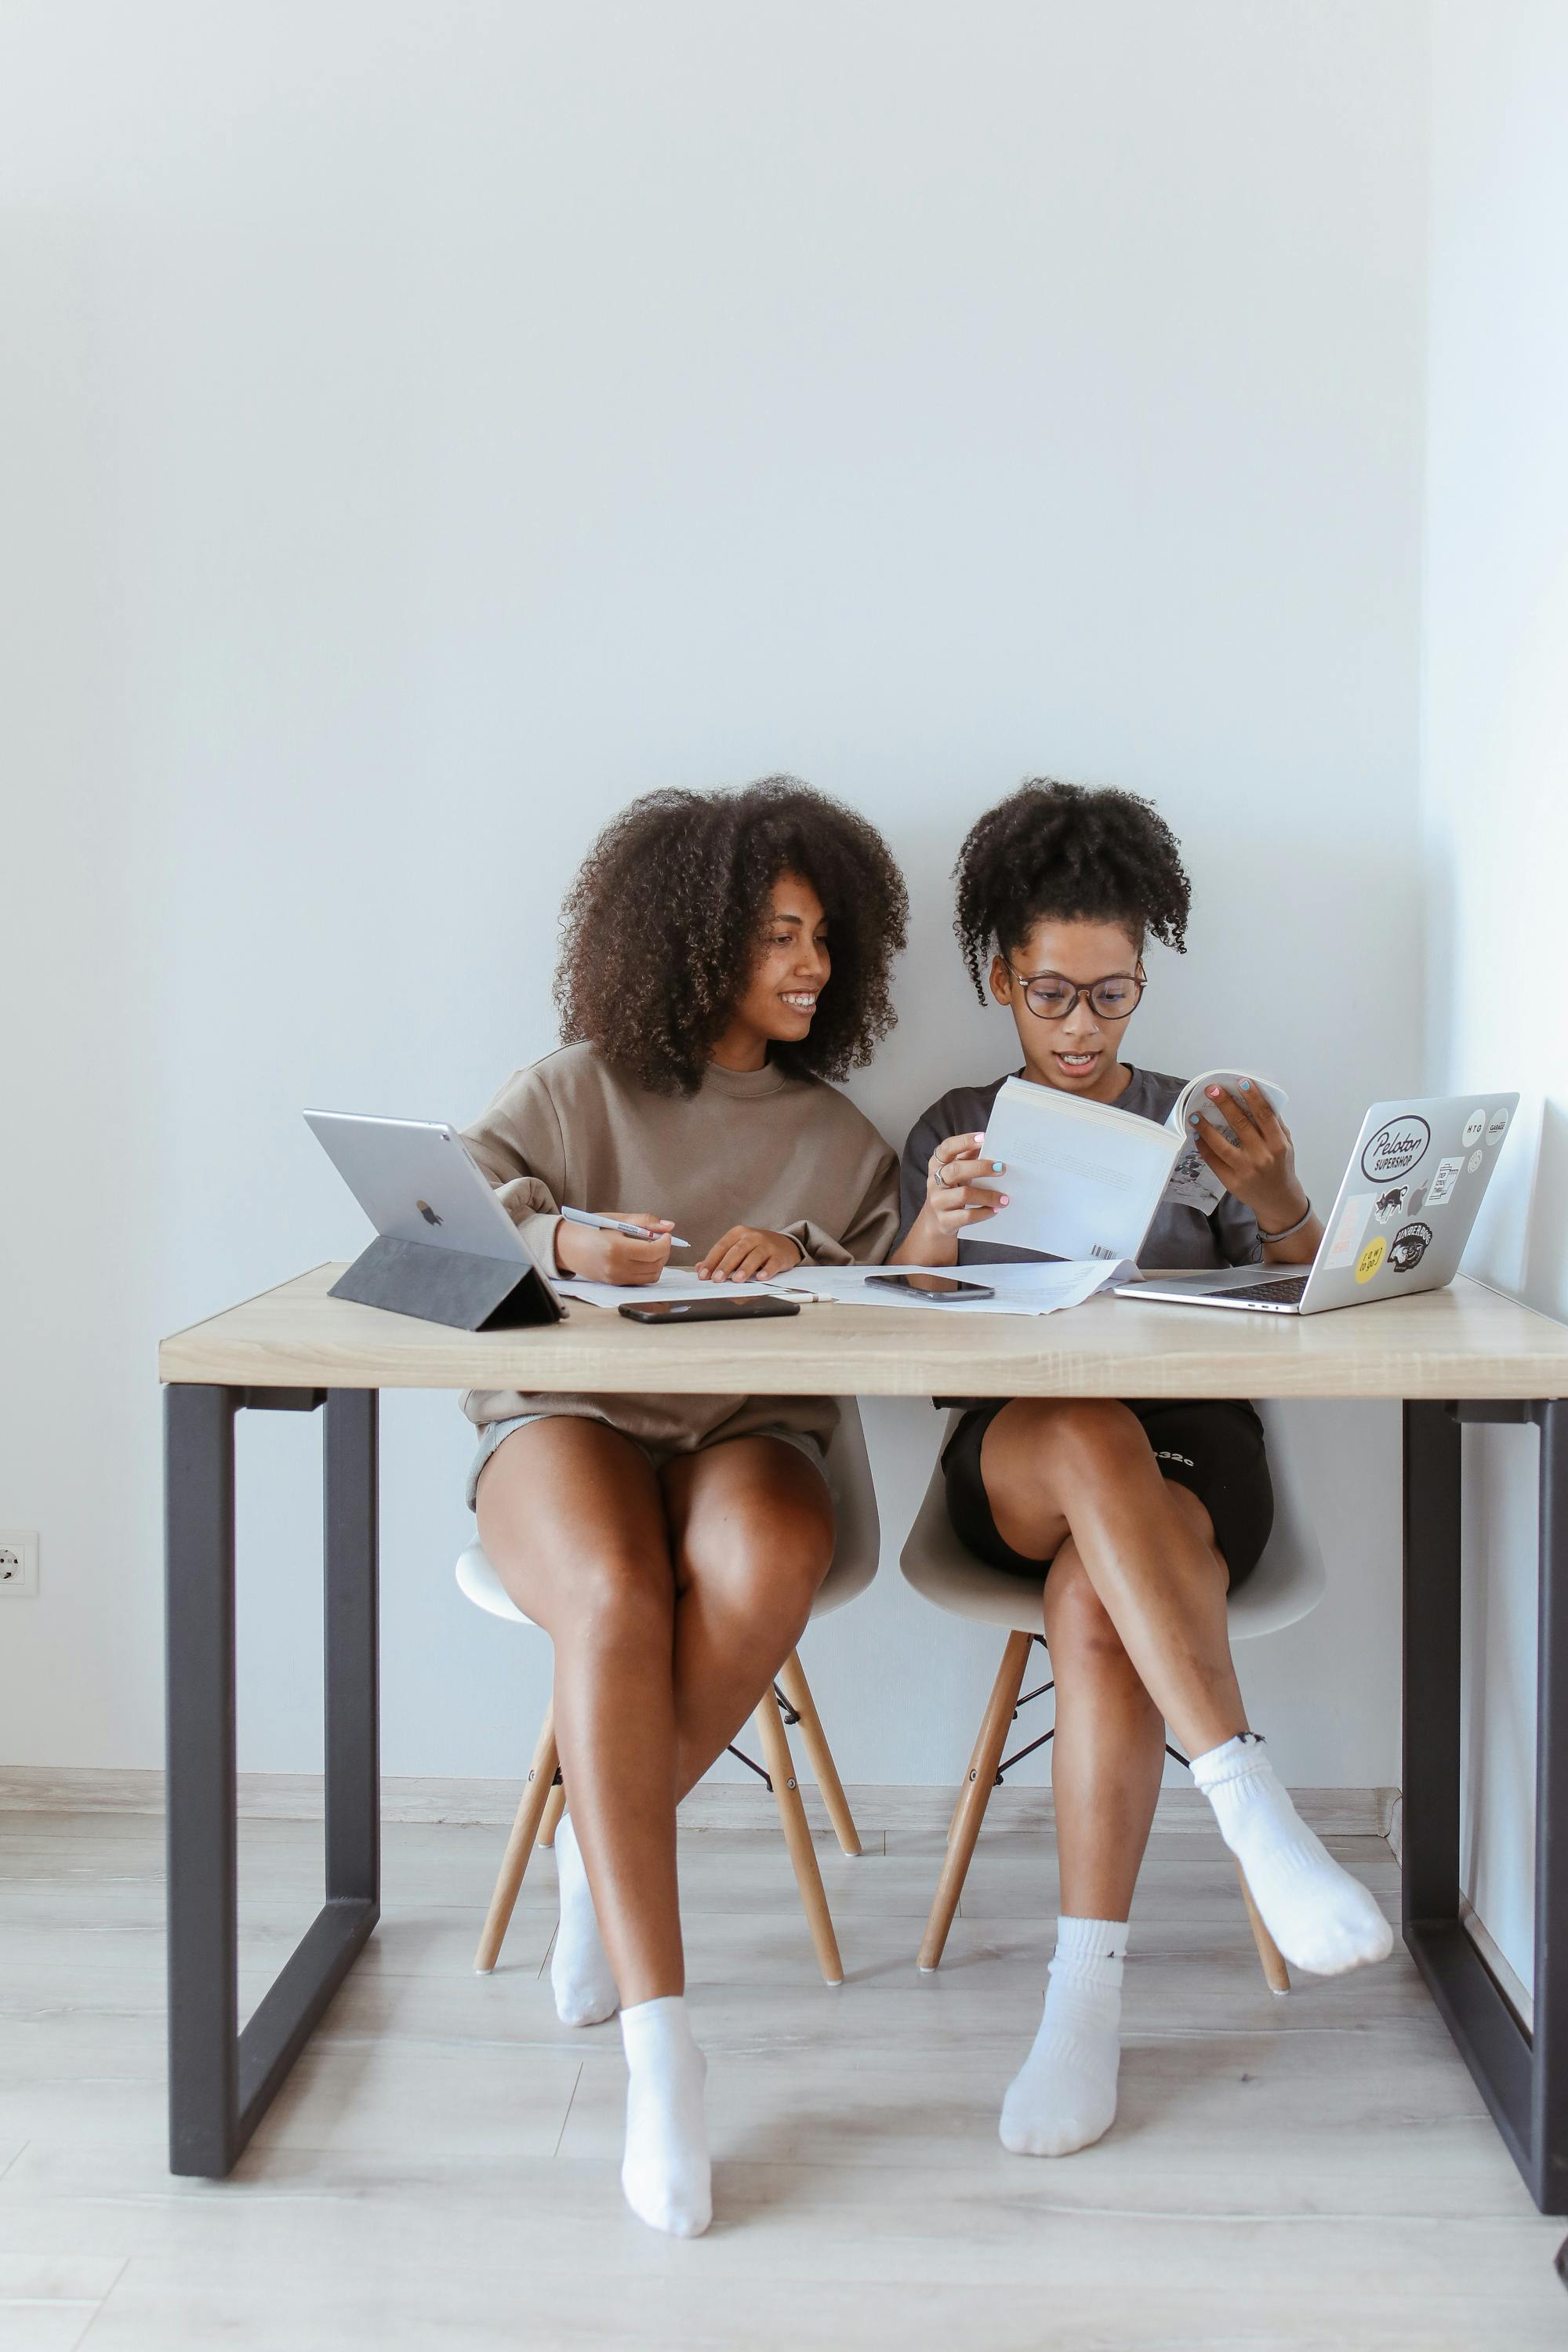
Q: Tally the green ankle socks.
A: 0